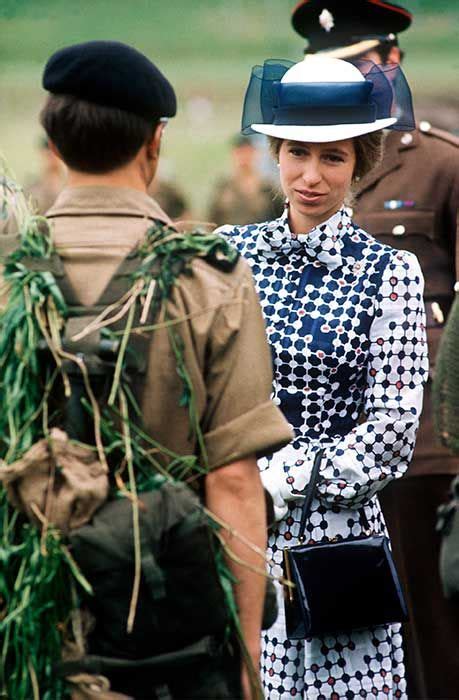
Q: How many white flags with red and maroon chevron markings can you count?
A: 0